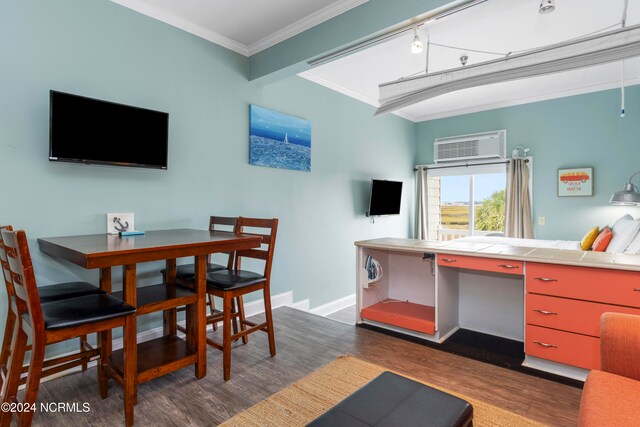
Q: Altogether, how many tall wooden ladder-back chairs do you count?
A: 4